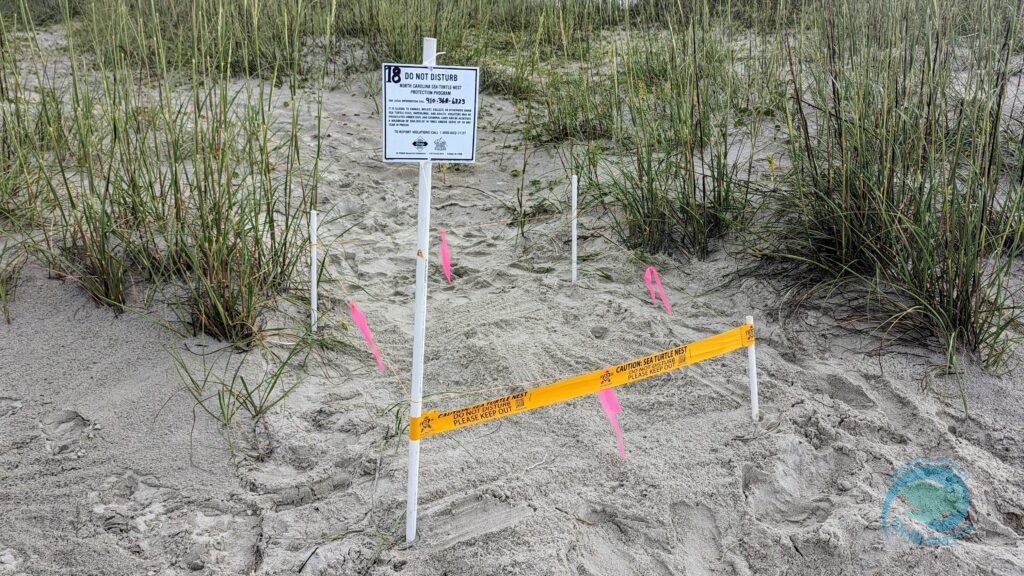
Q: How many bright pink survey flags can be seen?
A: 4